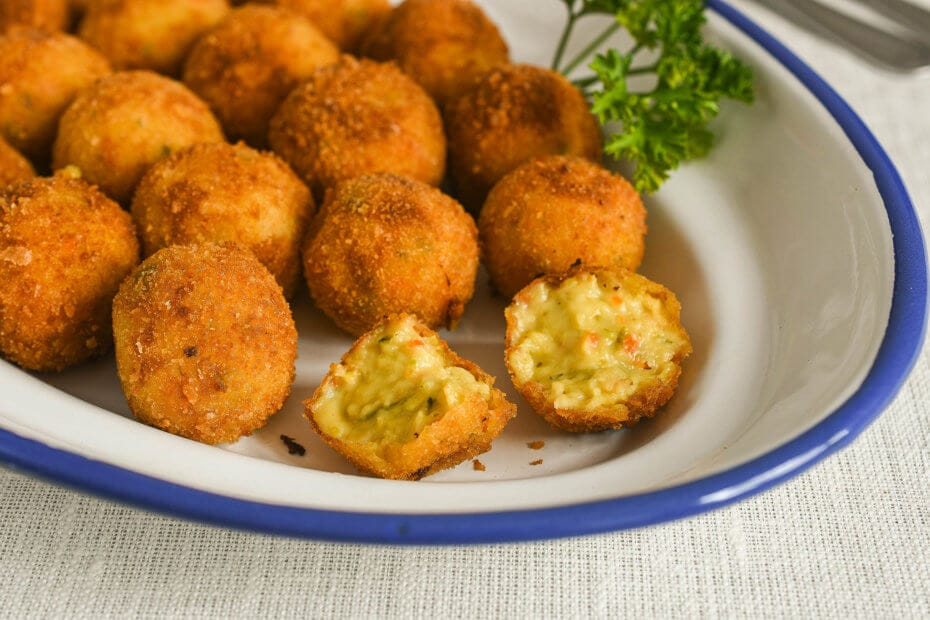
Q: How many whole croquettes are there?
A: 15